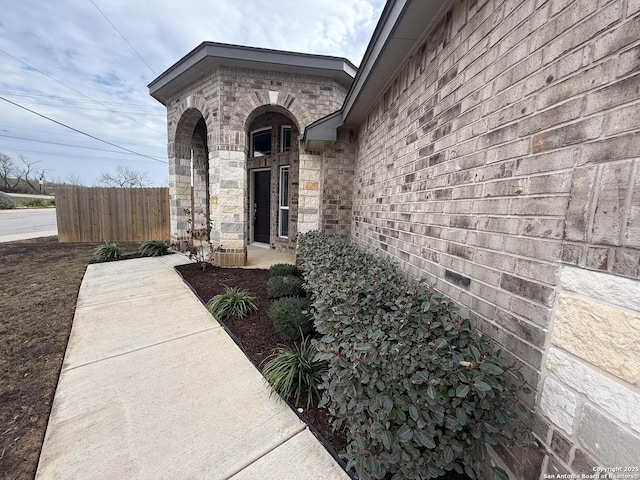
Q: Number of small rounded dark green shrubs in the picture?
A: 3